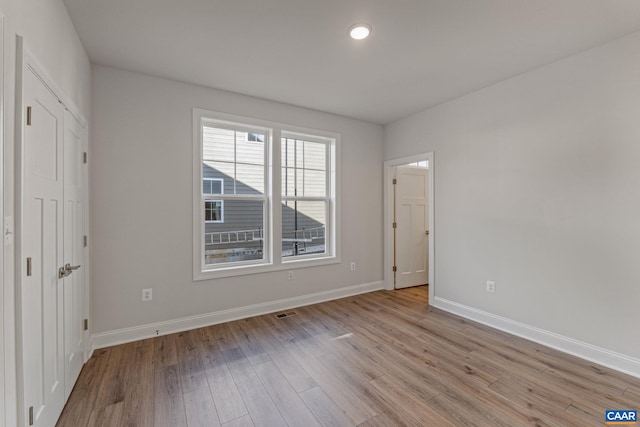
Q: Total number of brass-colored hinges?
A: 9